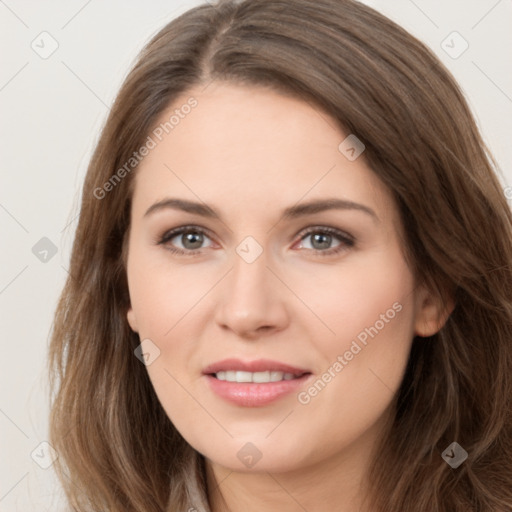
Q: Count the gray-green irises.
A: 2